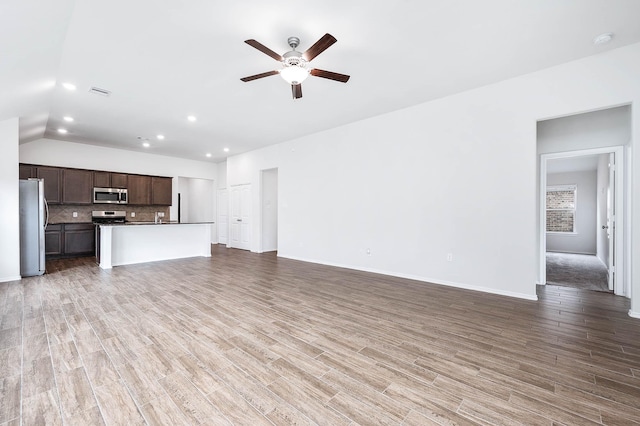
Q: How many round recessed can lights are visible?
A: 8